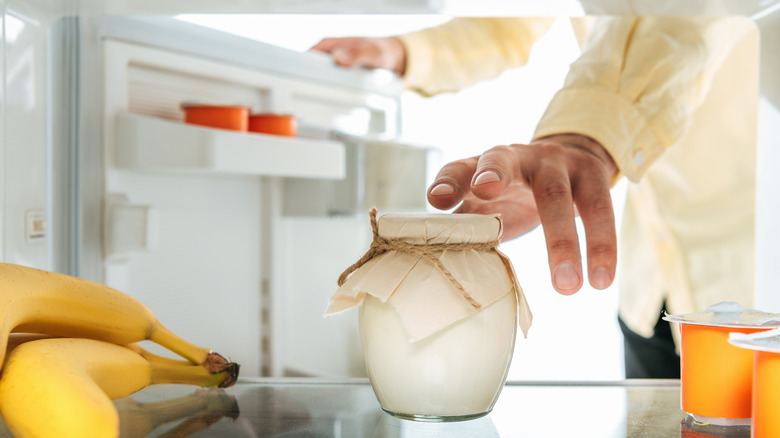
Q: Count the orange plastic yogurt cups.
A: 4